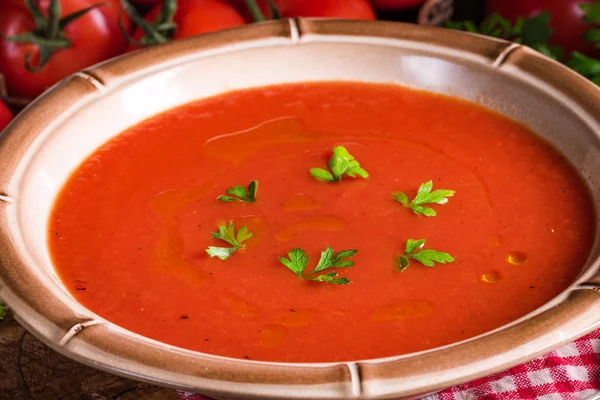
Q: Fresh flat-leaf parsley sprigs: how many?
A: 6